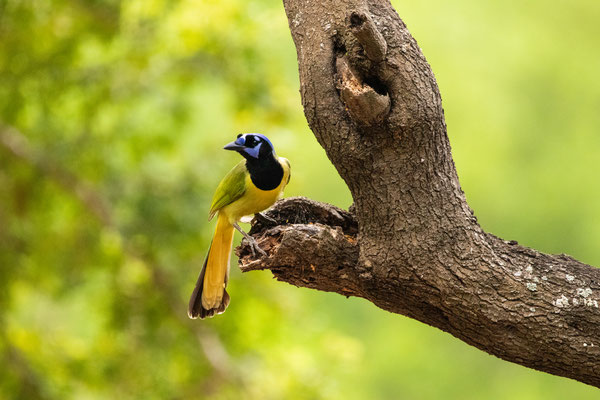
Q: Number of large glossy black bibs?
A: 1